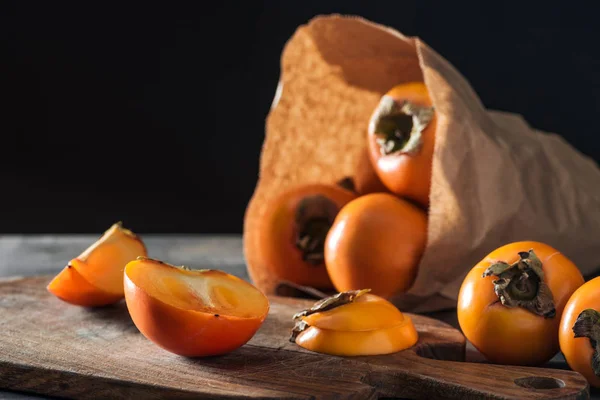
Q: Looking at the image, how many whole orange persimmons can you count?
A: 5